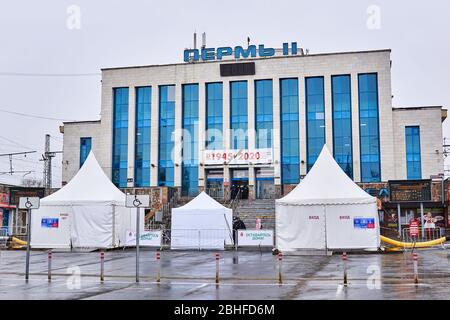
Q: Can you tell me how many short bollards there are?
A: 7